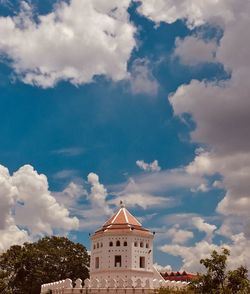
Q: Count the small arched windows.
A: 9